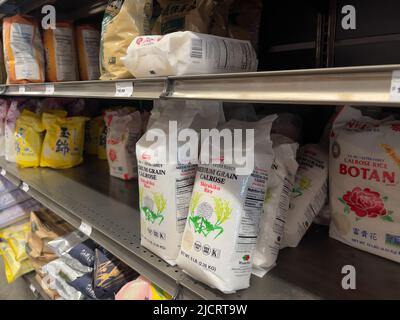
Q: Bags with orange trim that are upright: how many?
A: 3